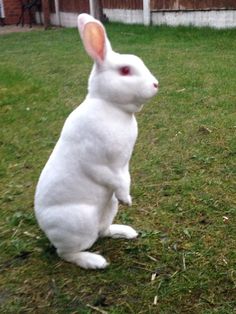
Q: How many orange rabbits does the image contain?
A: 0